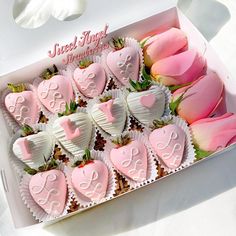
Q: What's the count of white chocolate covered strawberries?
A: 4